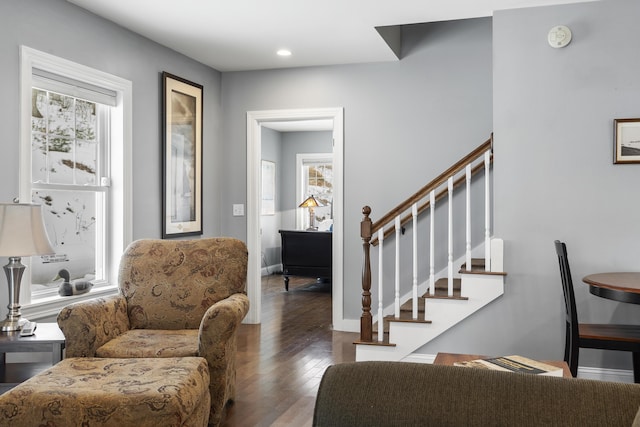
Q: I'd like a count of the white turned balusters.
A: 7